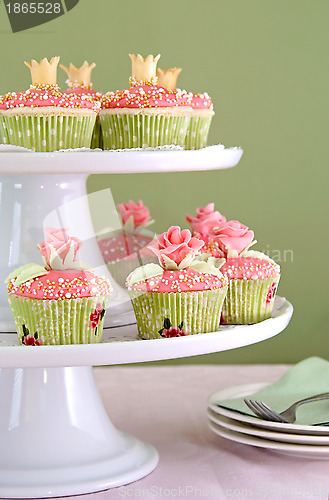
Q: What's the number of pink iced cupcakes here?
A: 9